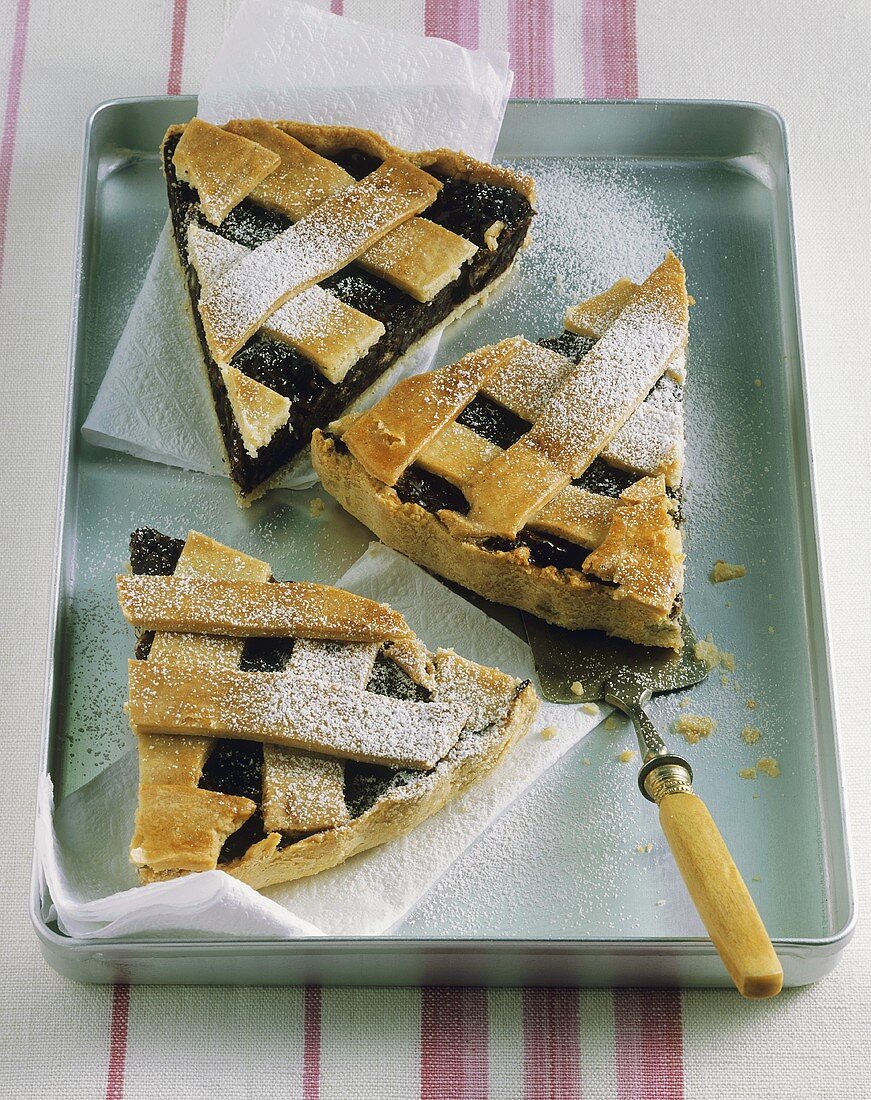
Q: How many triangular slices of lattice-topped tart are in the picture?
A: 3